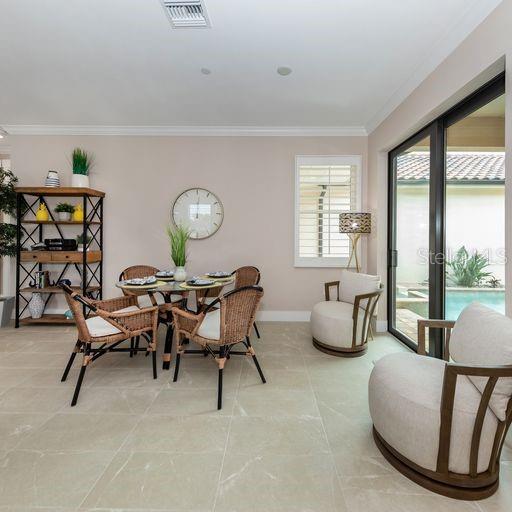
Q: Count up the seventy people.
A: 0